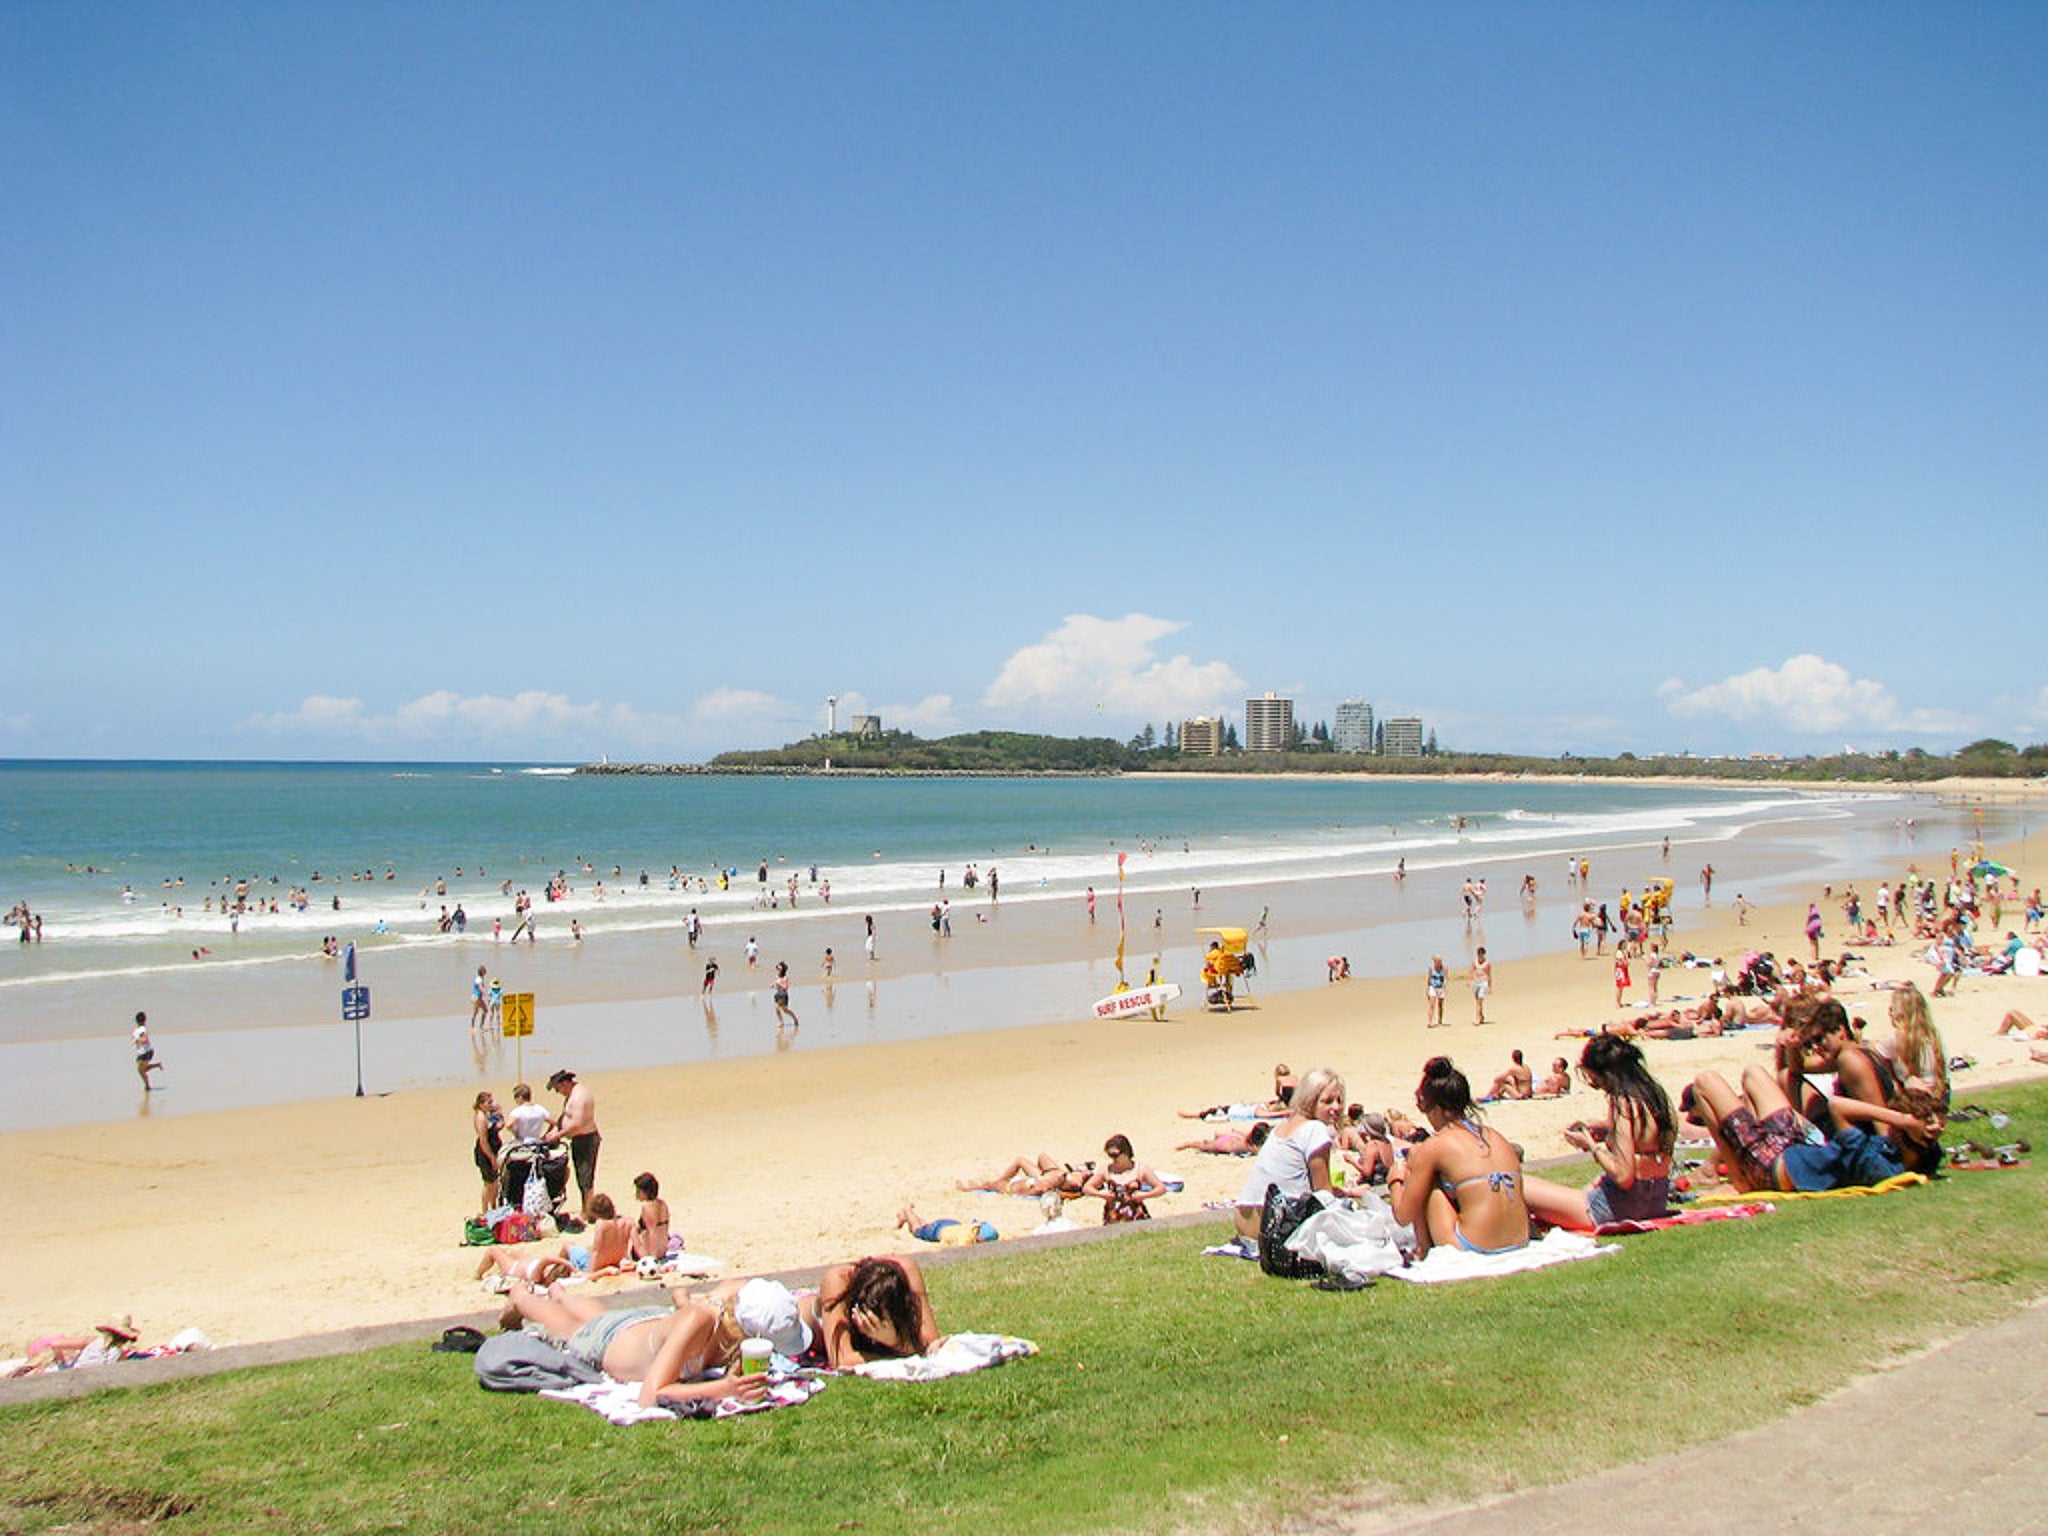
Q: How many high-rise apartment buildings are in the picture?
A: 4